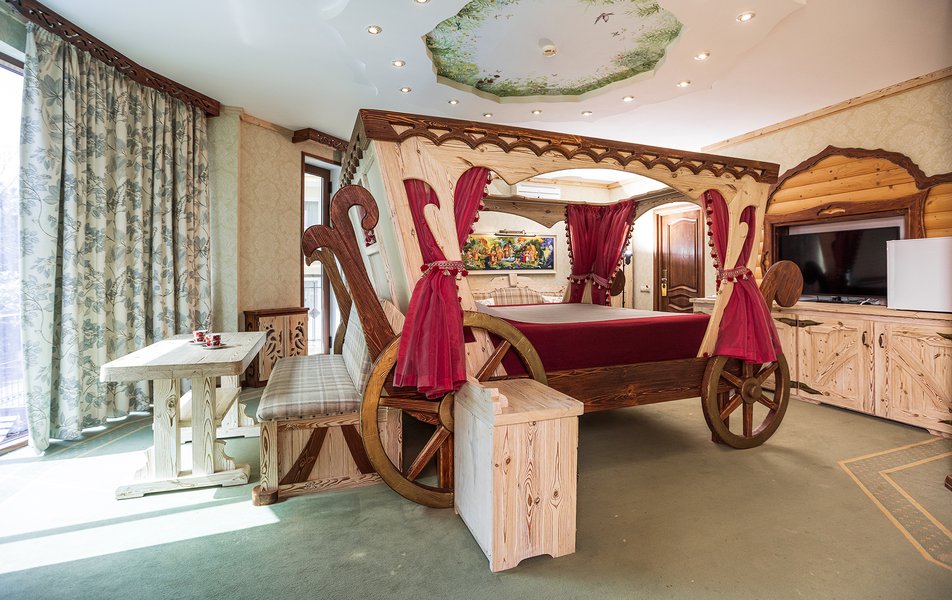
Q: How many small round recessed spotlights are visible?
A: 12